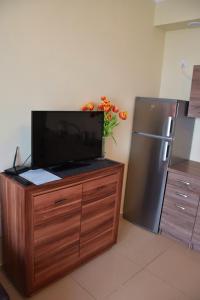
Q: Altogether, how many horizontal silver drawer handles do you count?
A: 3